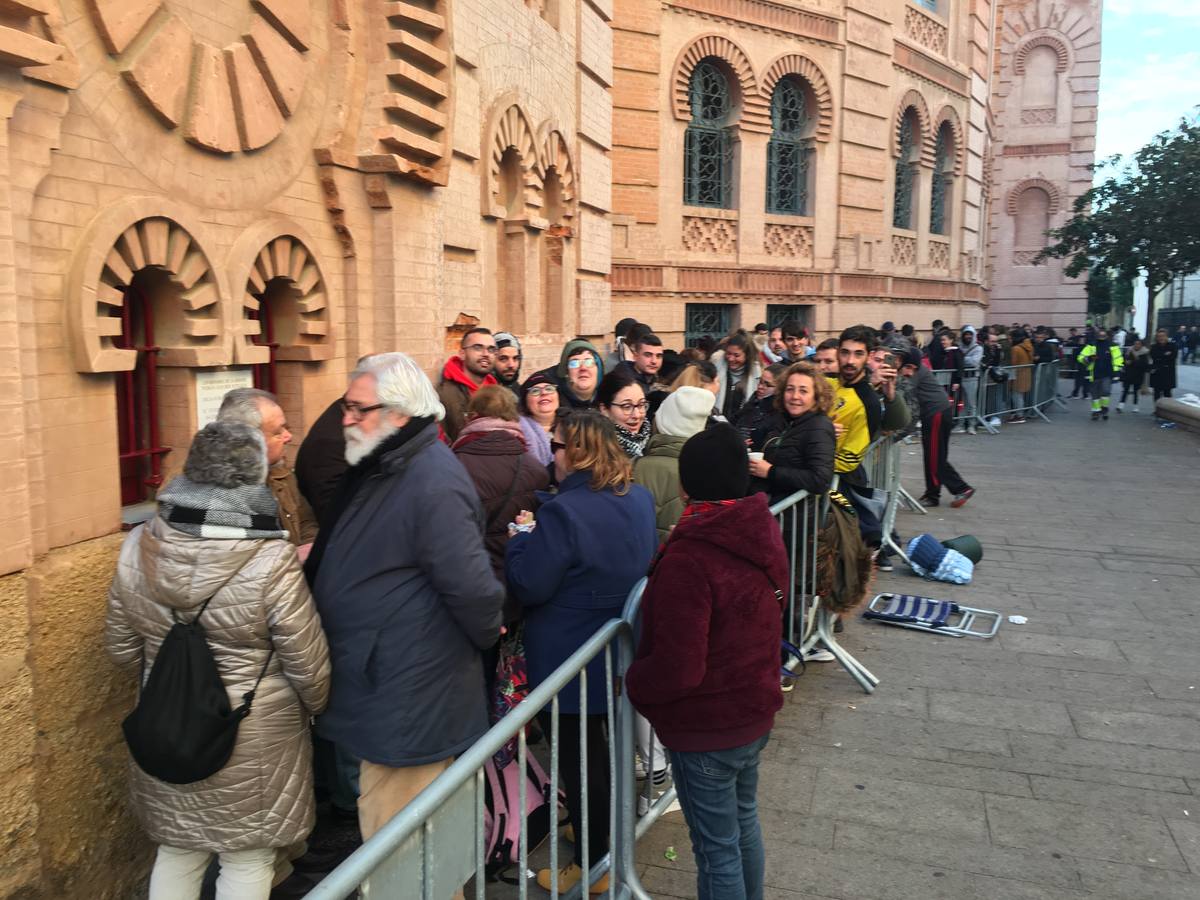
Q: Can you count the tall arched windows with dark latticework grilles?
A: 4